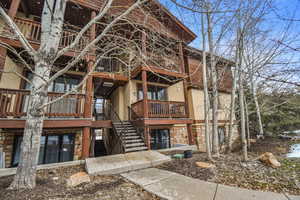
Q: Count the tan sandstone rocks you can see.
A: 3